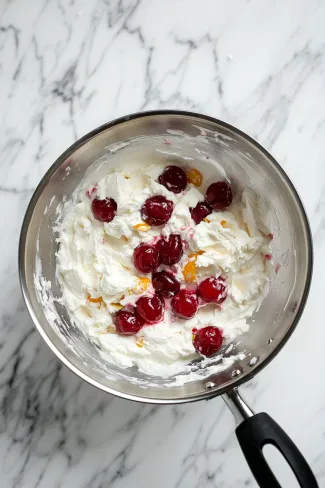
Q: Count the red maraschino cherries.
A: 13